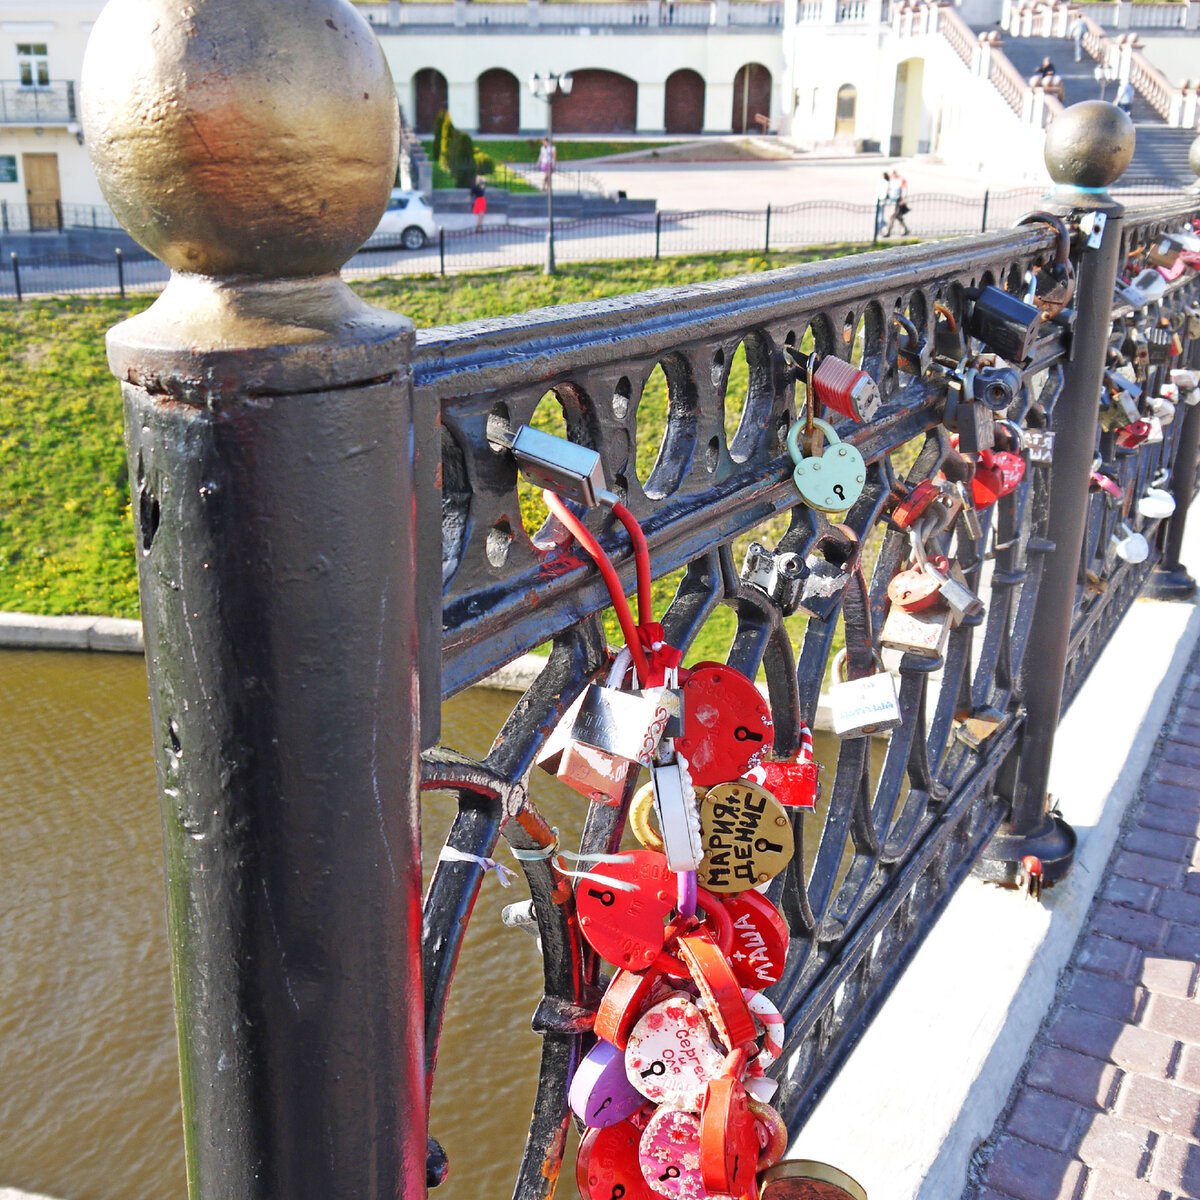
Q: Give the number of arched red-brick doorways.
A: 5